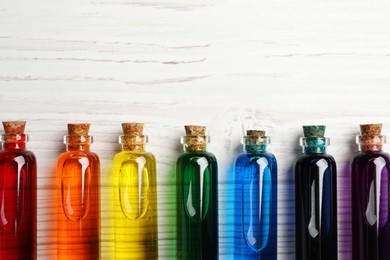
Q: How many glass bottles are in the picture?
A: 7